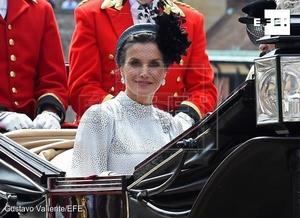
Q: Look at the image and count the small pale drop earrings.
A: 2